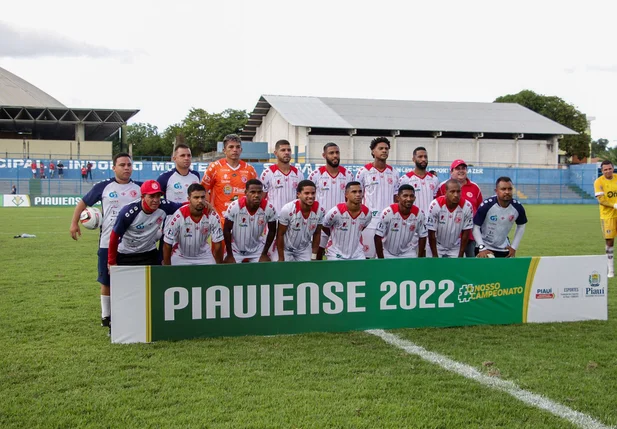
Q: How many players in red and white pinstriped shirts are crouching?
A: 6